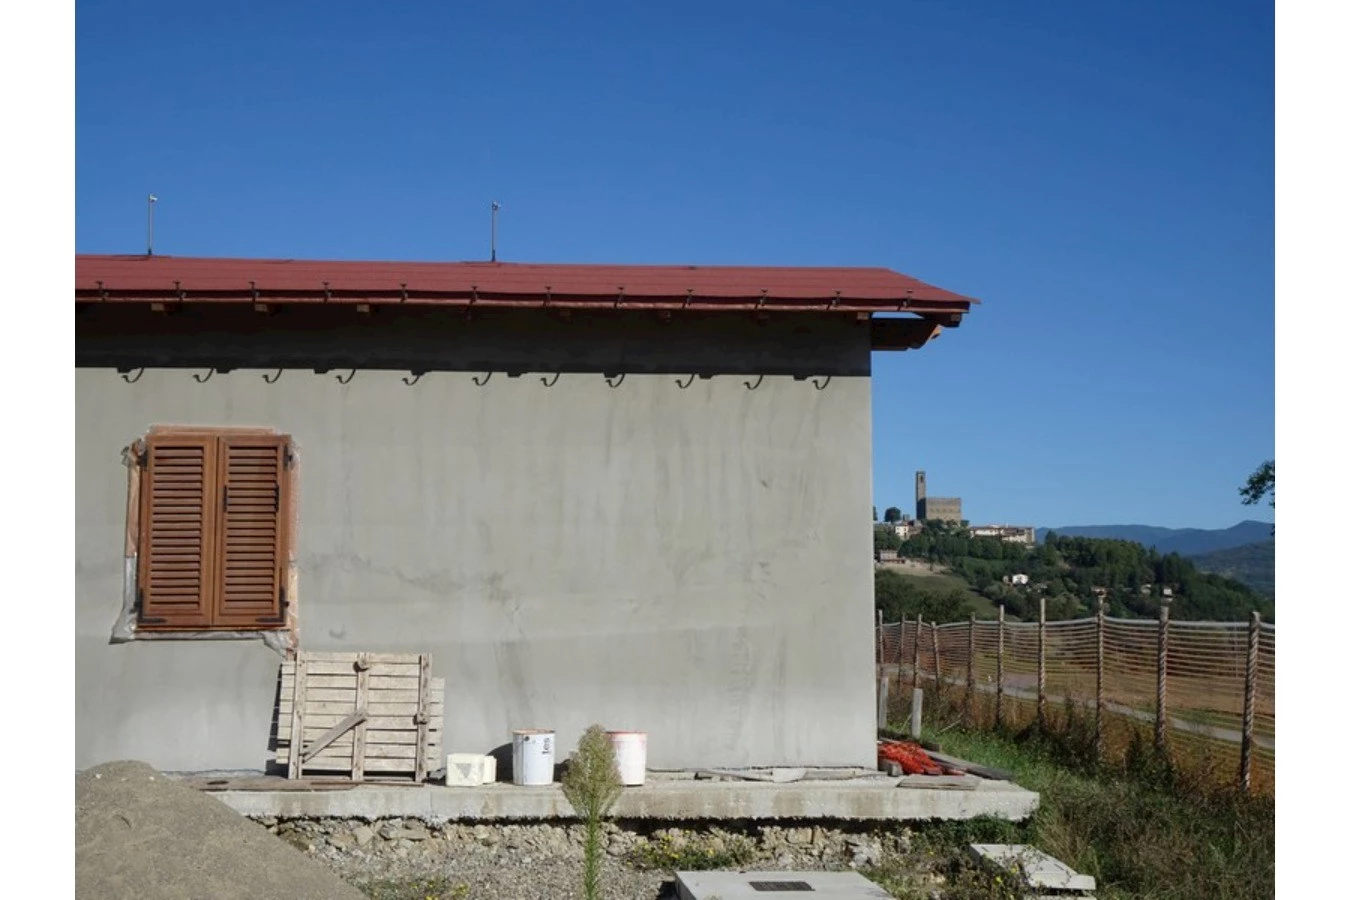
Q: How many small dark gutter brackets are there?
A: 12